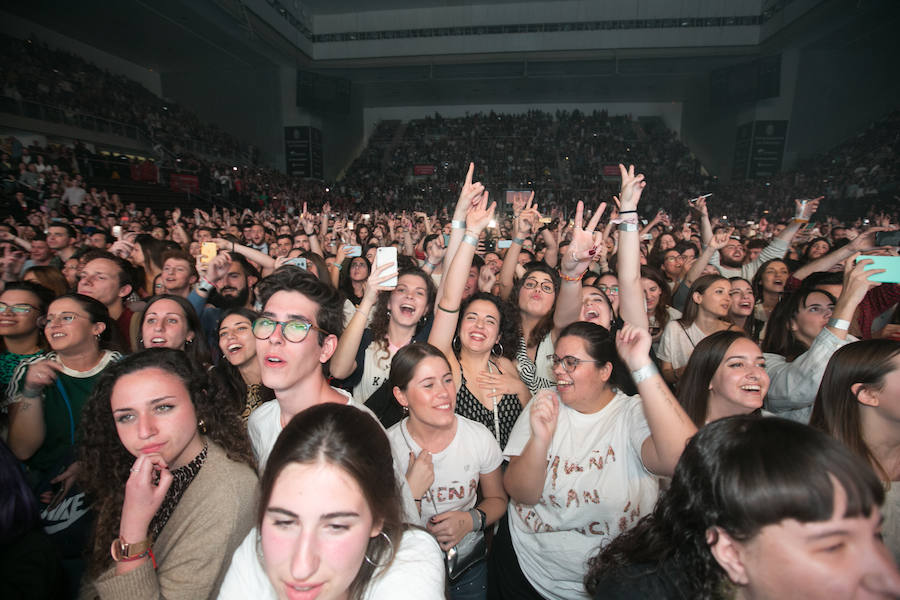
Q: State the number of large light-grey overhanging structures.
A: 1